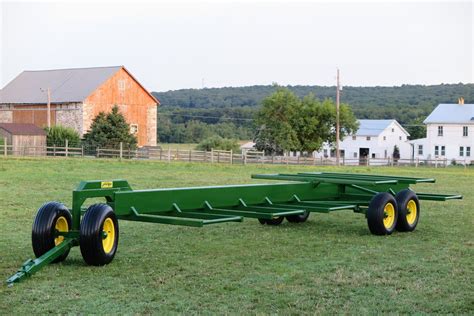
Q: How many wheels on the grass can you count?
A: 6